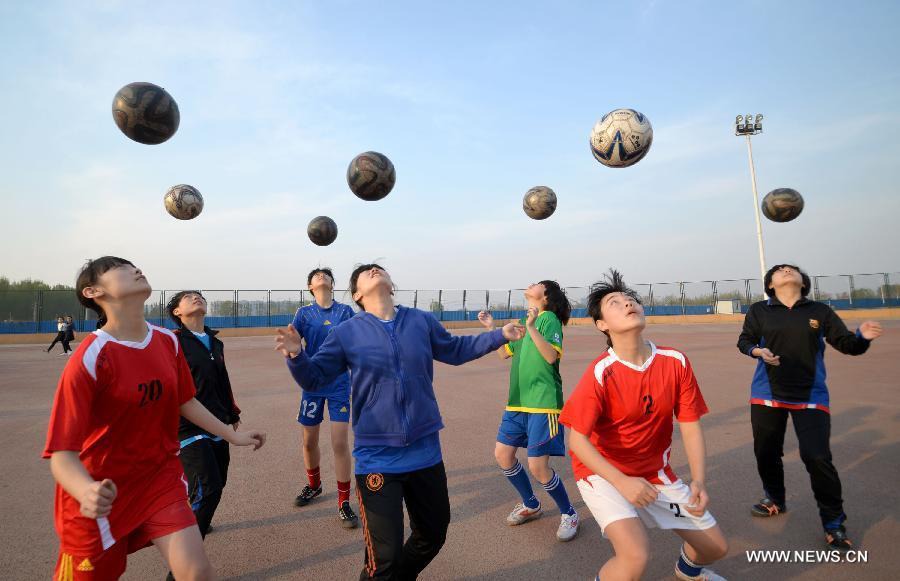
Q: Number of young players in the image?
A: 7